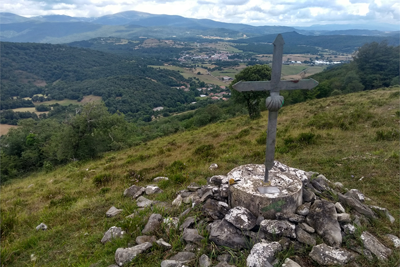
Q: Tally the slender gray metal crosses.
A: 1